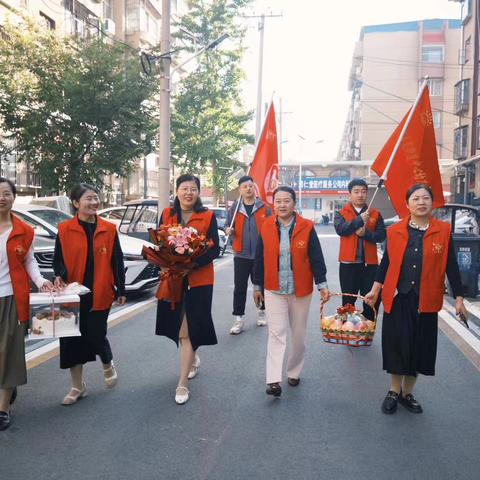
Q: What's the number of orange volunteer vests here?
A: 7